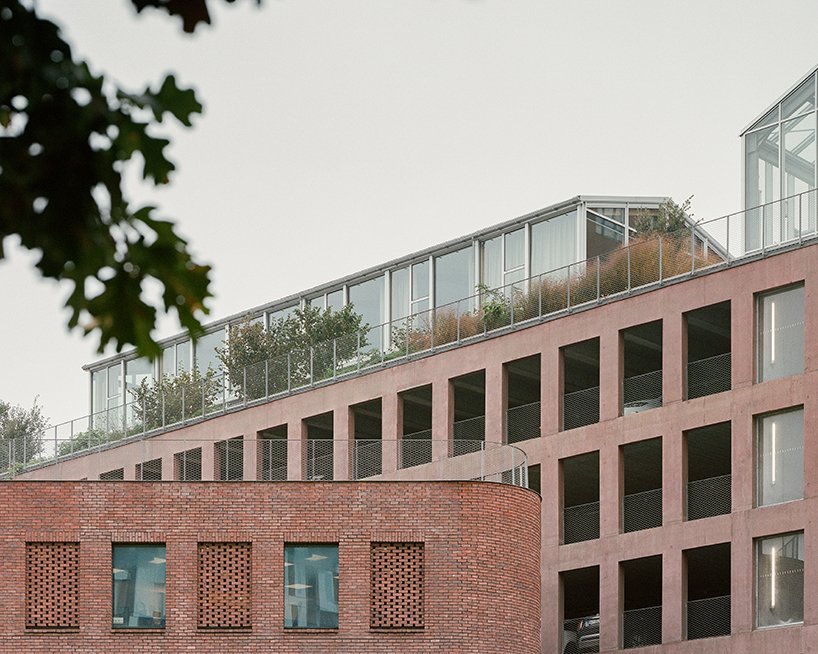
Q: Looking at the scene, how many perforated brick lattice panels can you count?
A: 3